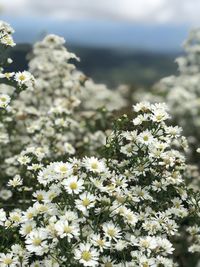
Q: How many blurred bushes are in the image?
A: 2